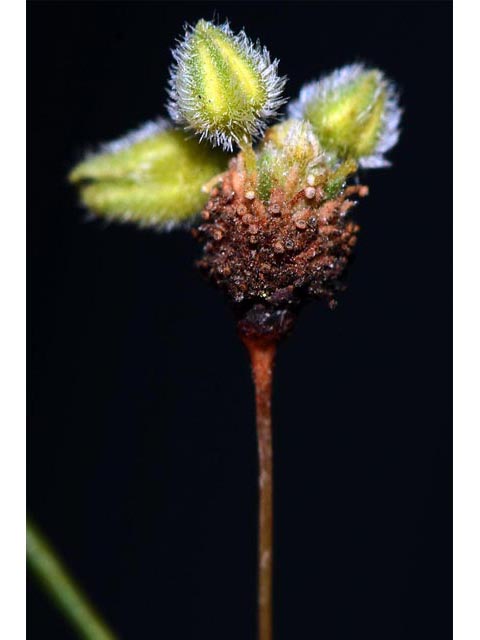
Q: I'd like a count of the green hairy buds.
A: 3